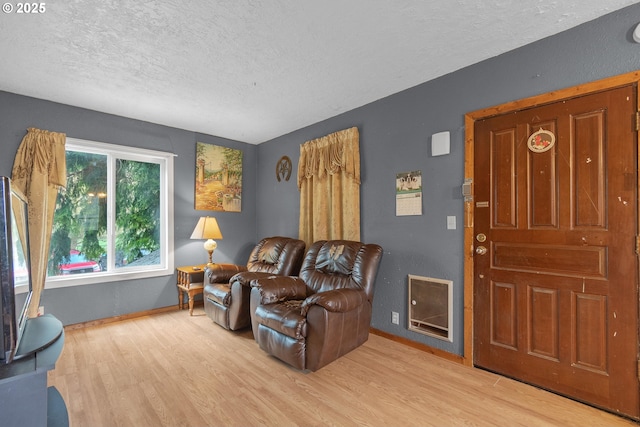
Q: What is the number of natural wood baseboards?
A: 2